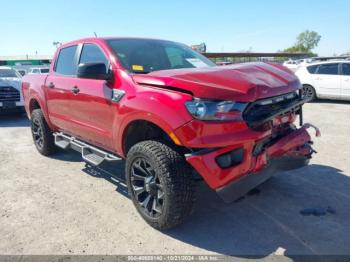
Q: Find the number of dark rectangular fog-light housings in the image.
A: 1